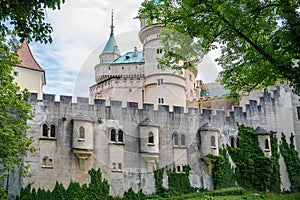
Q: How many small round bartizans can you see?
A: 4